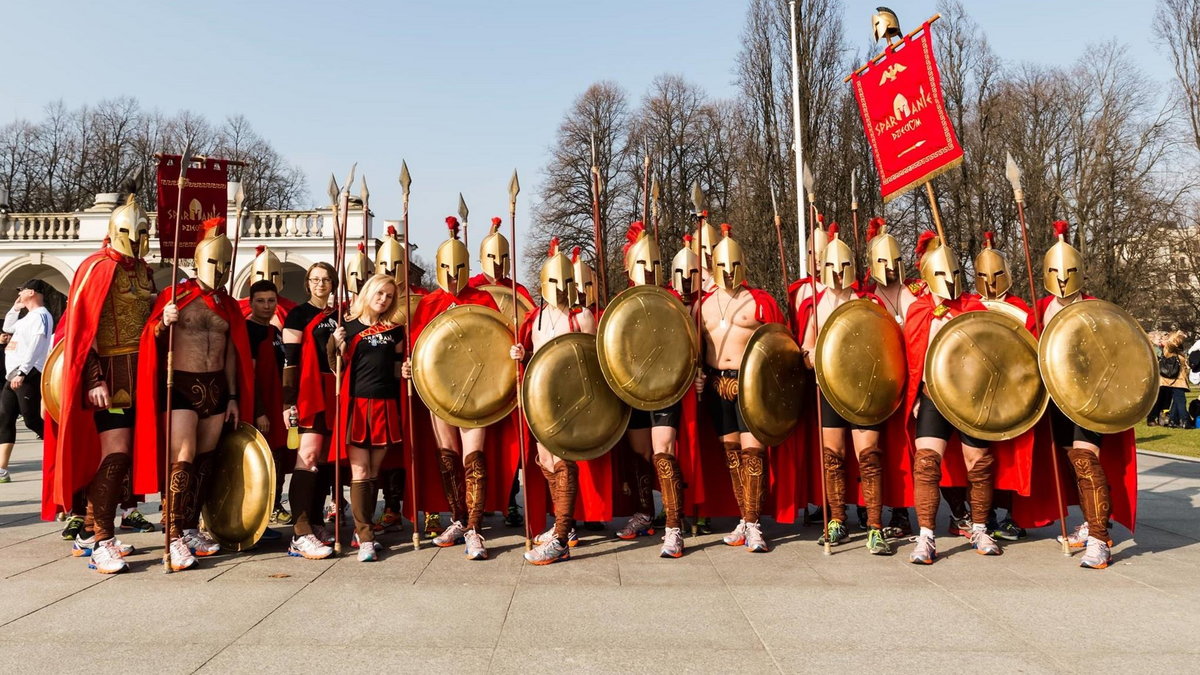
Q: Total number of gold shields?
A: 12